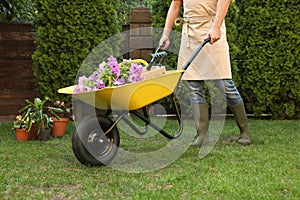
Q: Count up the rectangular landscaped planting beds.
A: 0